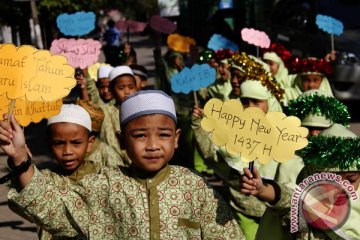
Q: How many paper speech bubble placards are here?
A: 13